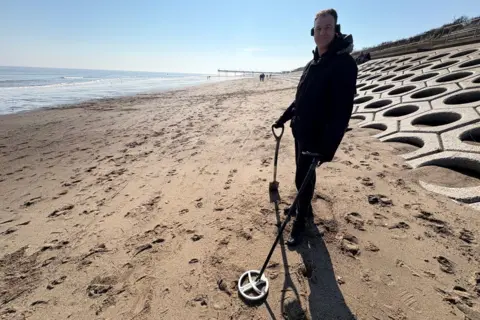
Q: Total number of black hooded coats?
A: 1